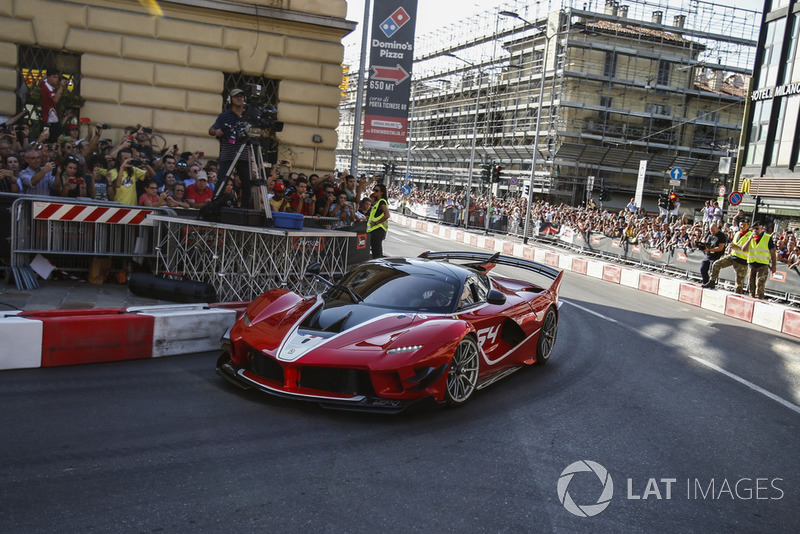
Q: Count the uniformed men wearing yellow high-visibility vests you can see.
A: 2